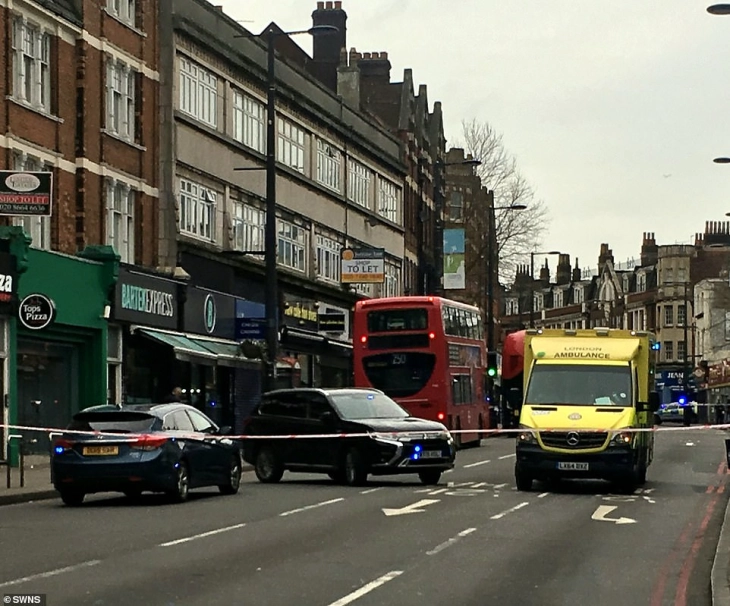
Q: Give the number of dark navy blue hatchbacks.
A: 1